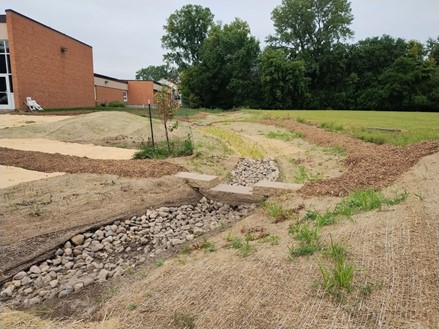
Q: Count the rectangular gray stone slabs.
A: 3